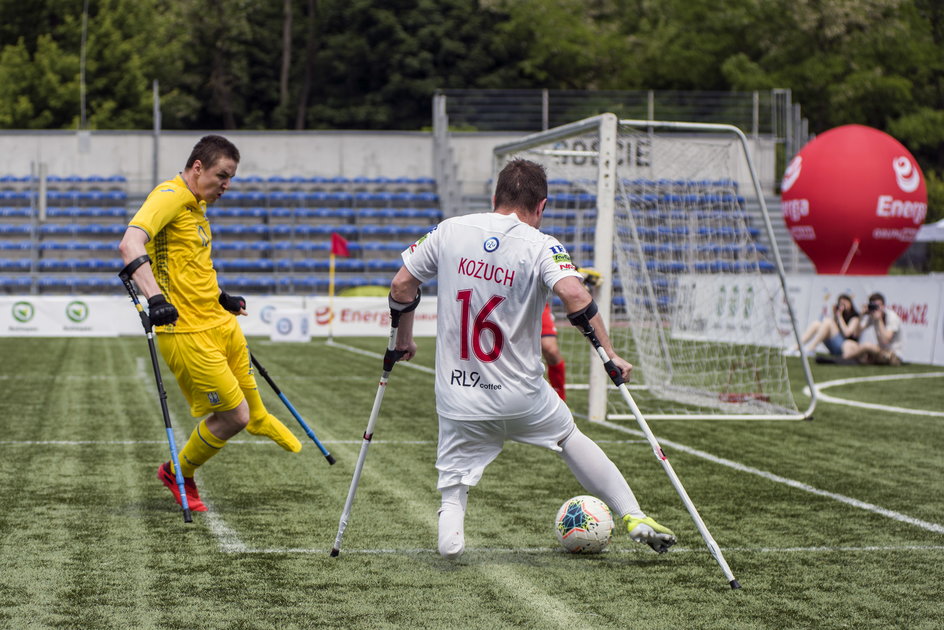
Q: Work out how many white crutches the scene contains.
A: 2